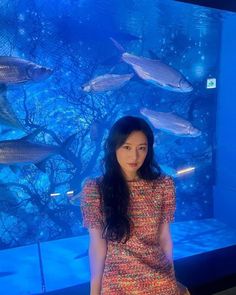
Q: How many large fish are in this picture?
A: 5